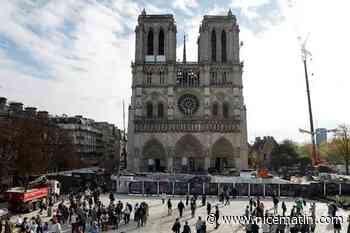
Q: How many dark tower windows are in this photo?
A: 4